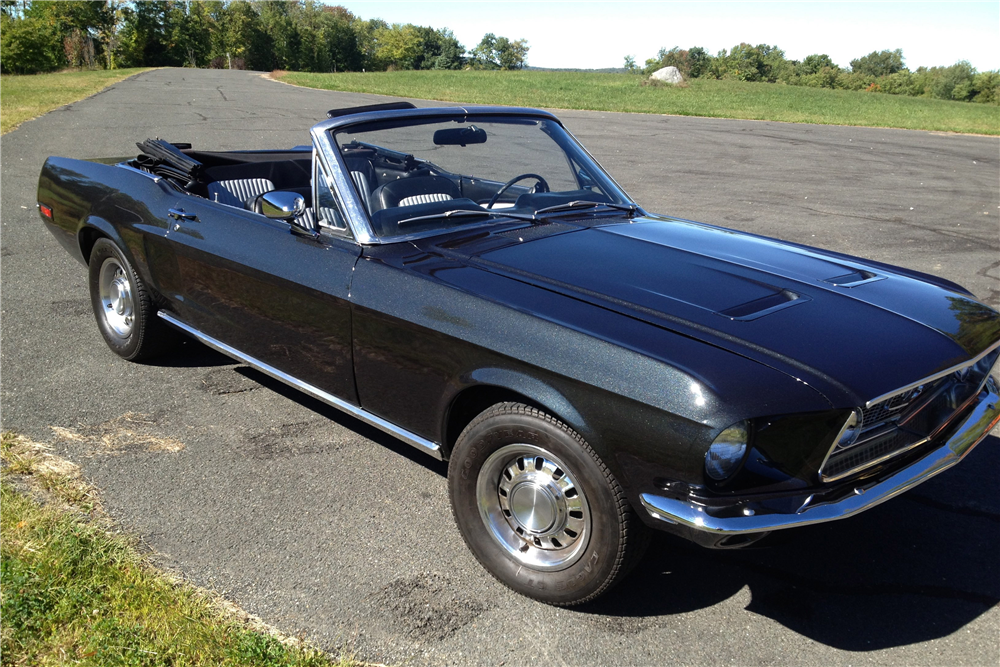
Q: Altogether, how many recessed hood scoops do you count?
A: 2